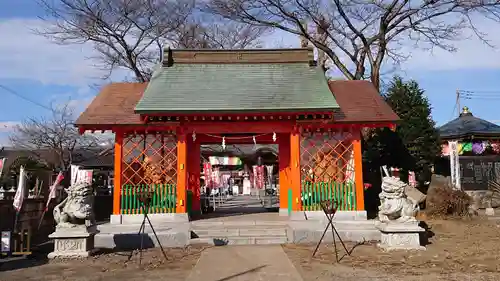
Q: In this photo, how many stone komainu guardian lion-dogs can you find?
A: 2